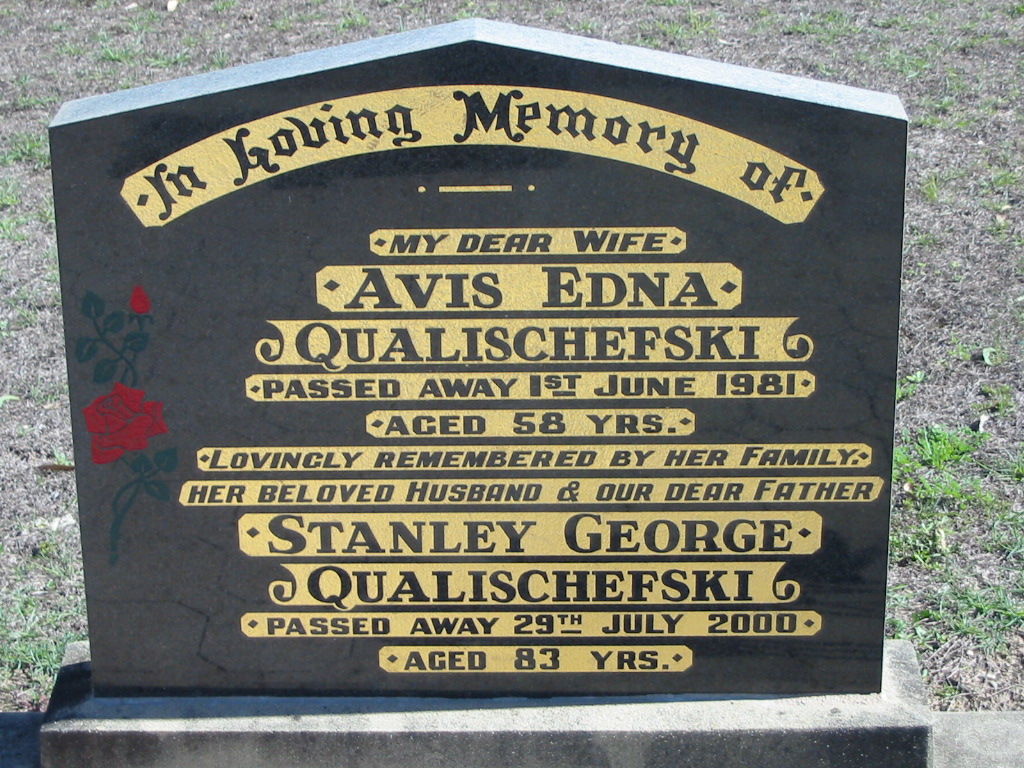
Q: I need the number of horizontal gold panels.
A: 11